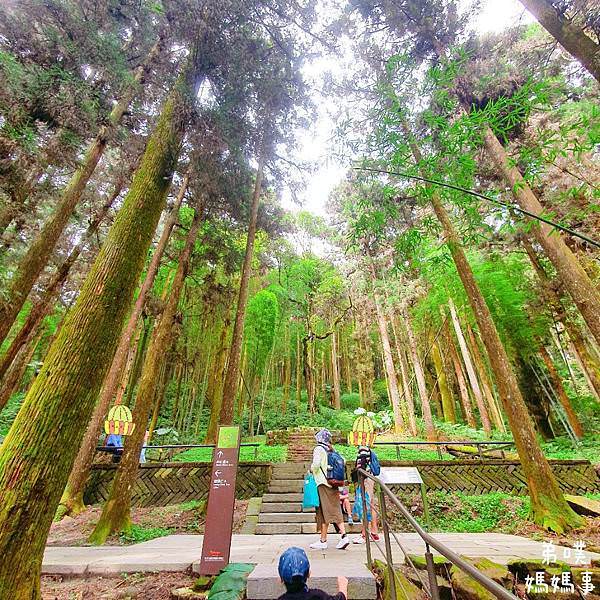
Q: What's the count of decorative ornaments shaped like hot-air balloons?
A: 2